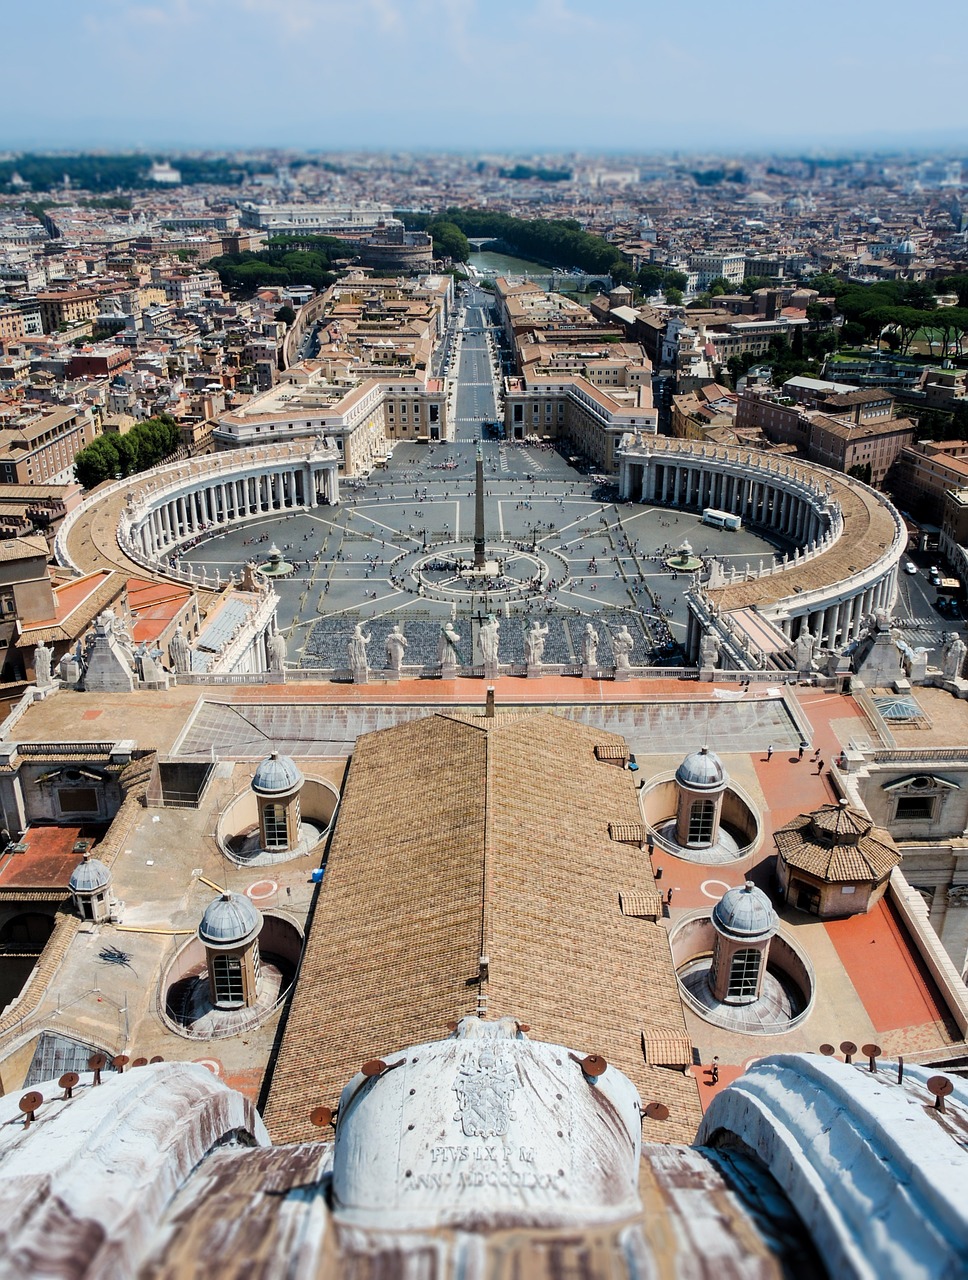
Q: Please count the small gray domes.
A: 5